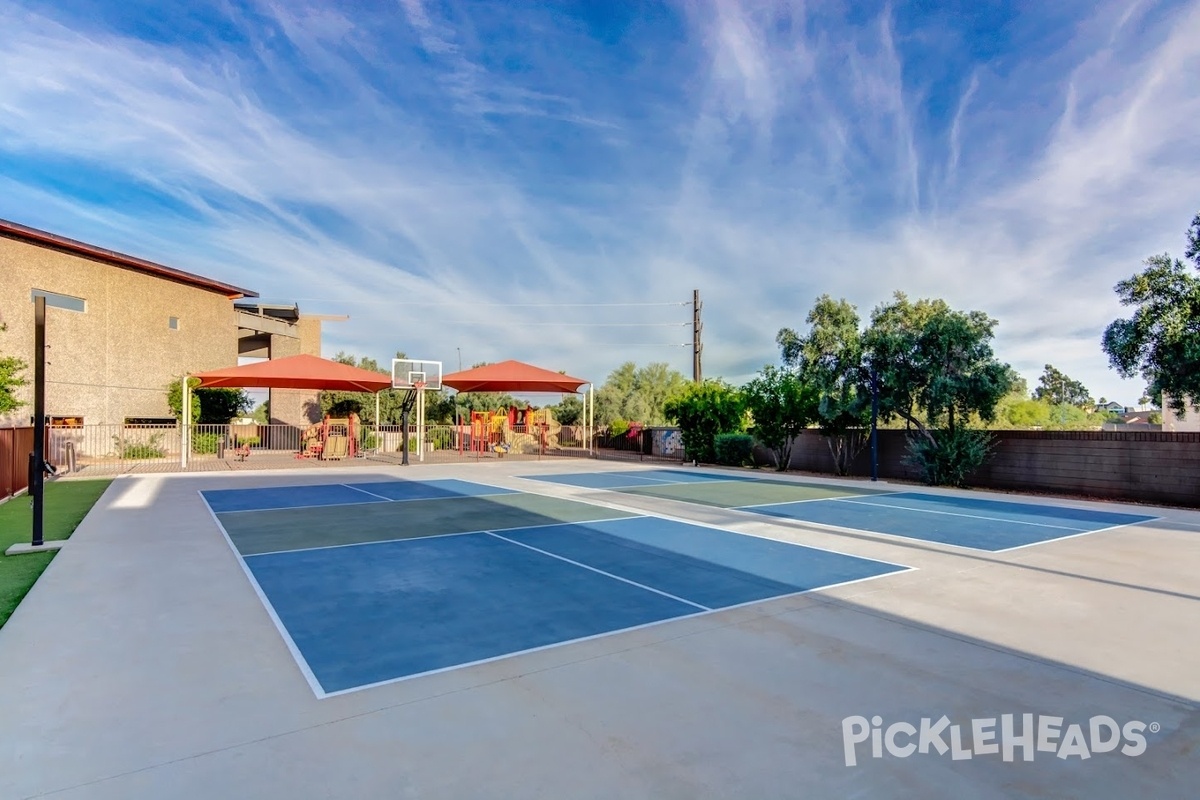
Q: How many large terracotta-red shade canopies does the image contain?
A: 2